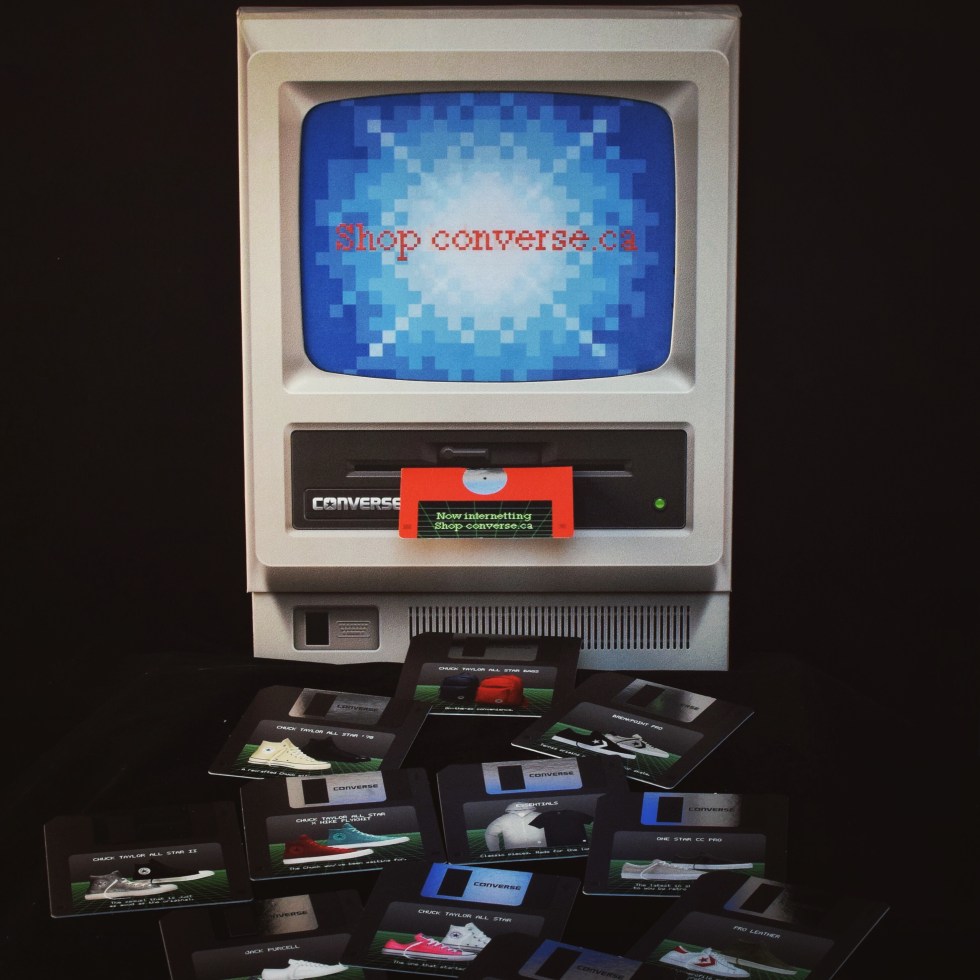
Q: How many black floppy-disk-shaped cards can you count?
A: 11